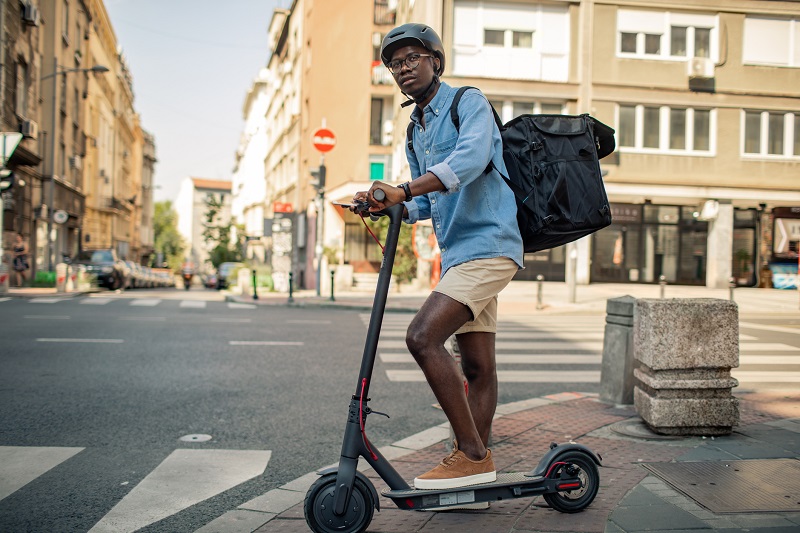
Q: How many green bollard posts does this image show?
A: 3